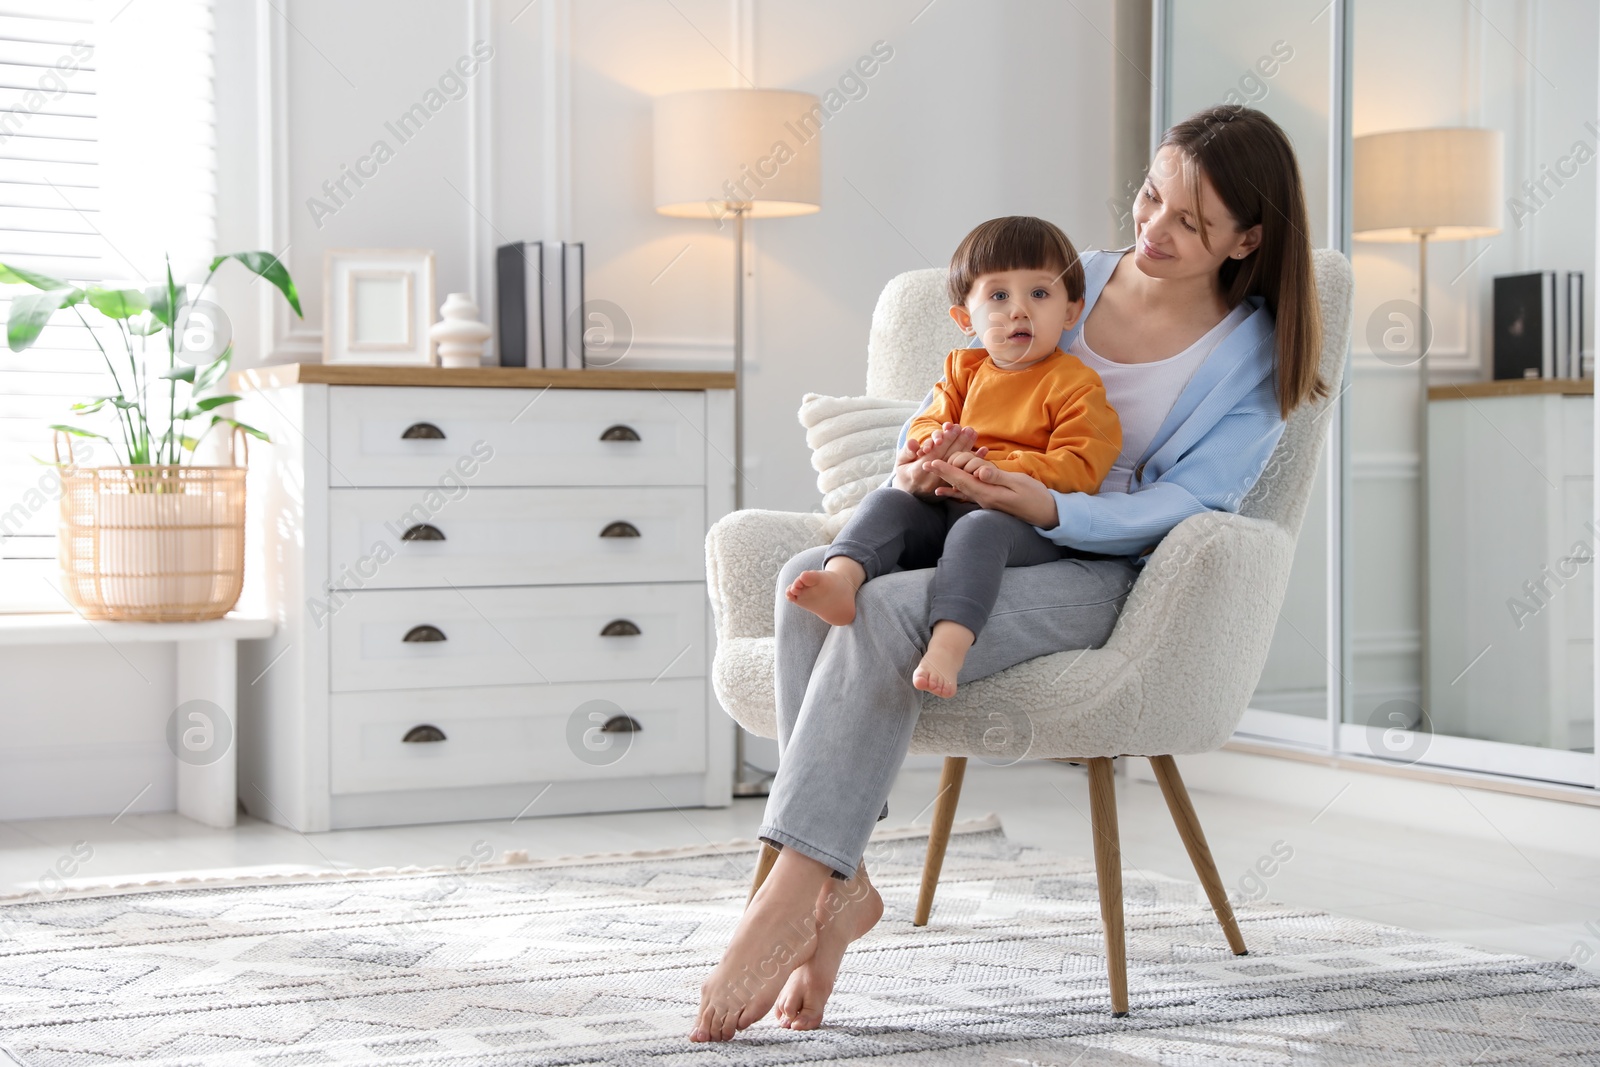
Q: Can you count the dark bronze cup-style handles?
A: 8